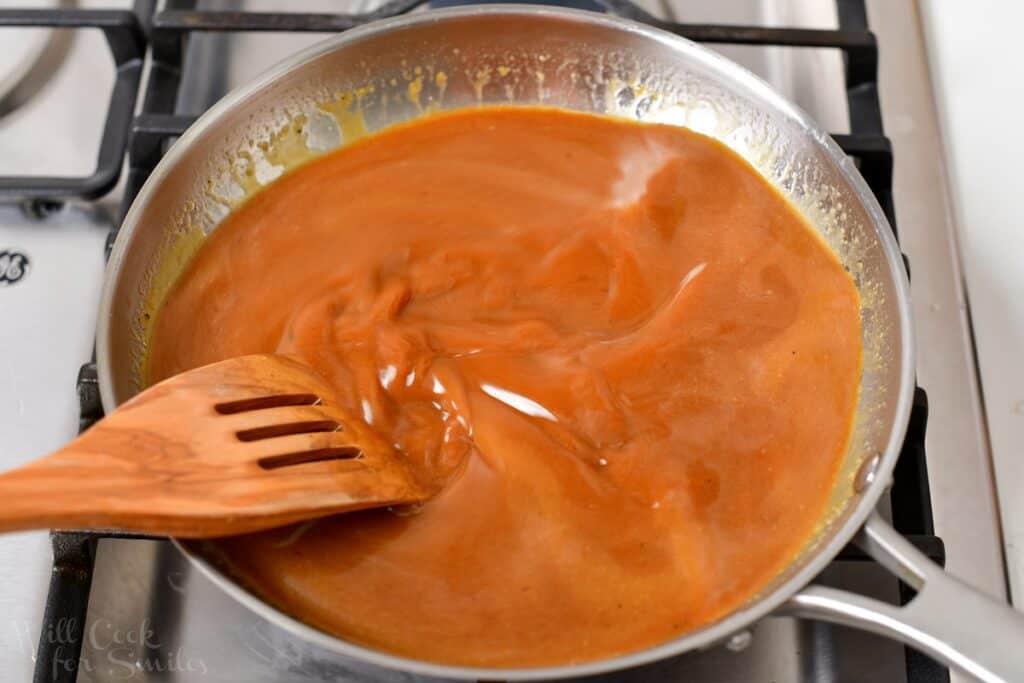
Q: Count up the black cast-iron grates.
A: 2